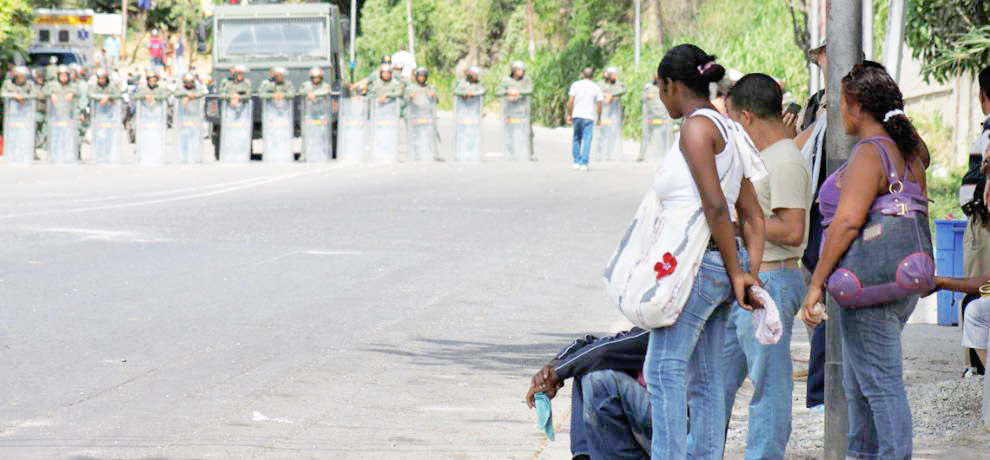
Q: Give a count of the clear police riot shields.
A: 15